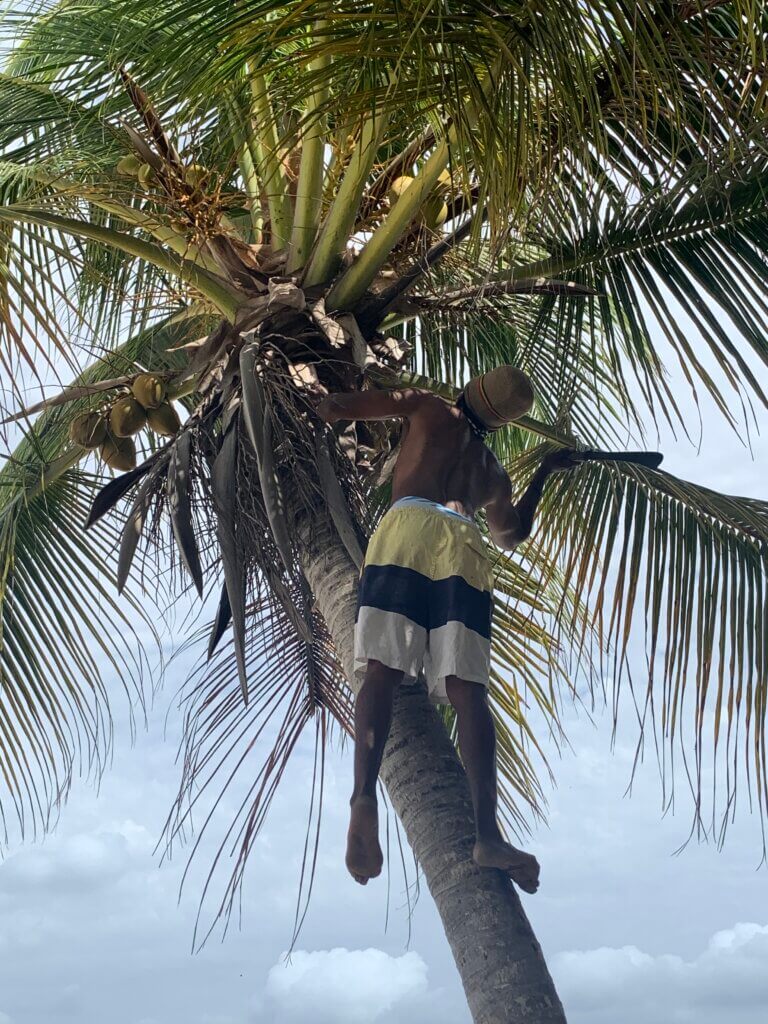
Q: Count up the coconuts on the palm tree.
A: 11